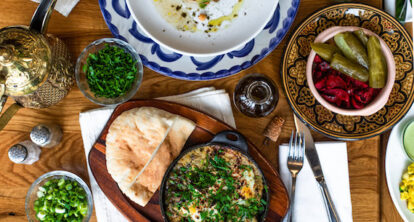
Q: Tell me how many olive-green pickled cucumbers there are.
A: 5